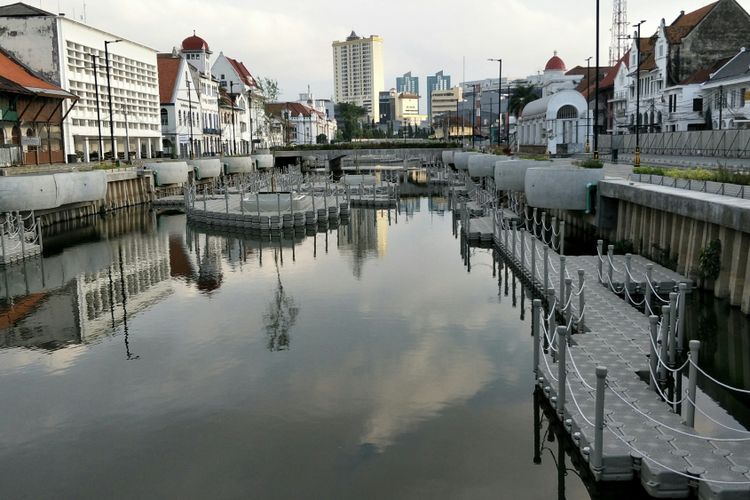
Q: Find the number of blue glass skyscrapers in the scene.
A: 2